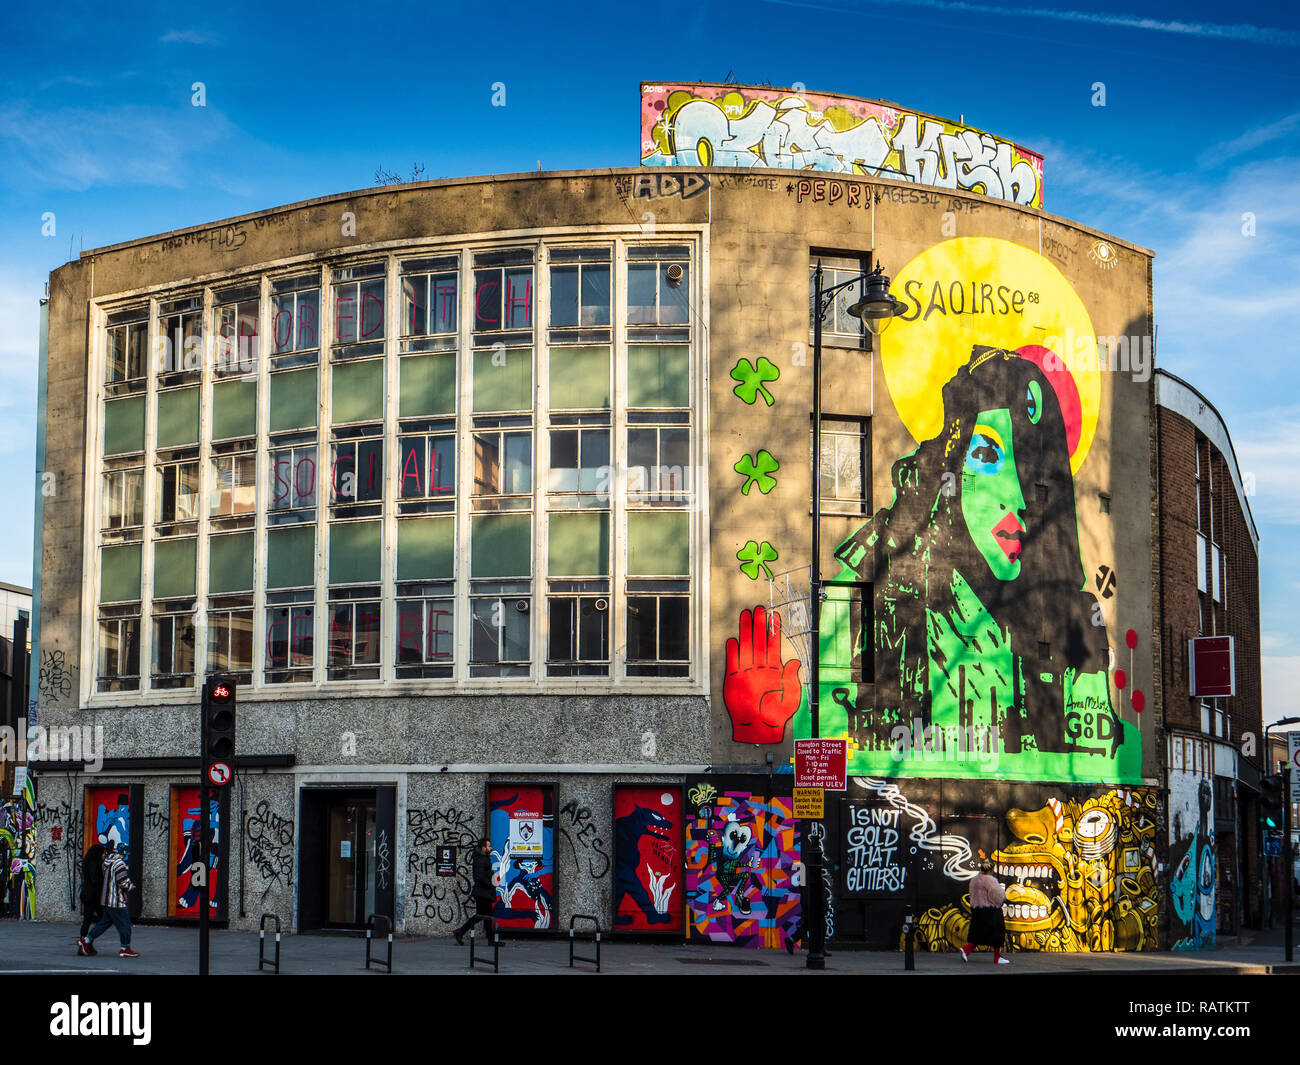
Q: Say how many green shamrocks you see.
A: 3